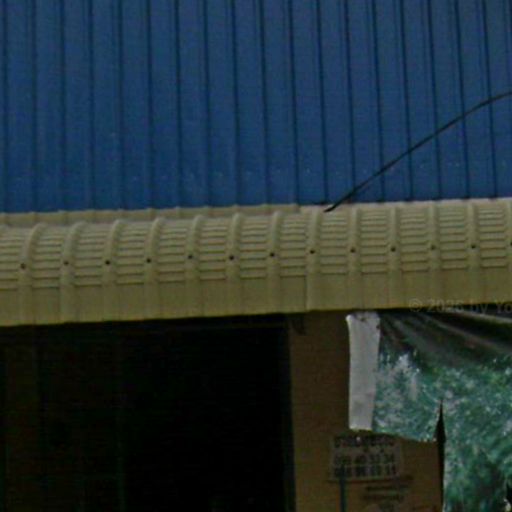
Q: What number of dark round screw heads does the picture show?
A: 13